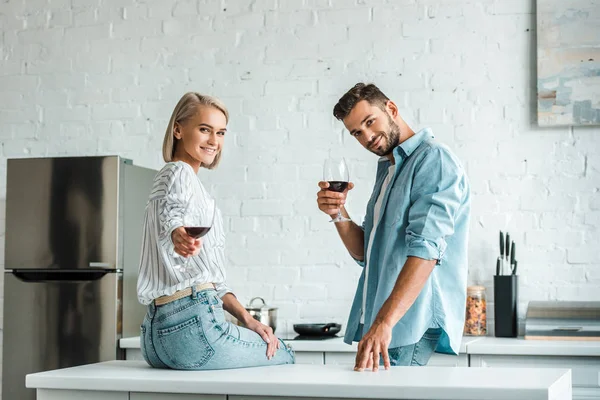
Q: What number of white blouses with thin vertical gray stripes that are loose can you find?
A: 1